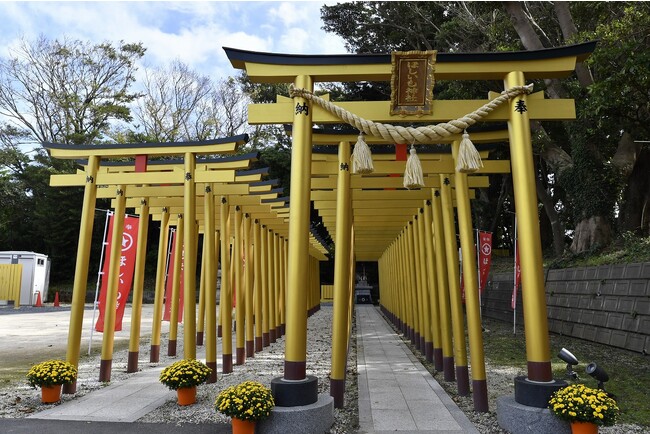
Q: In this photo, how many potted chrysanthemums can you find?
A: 4